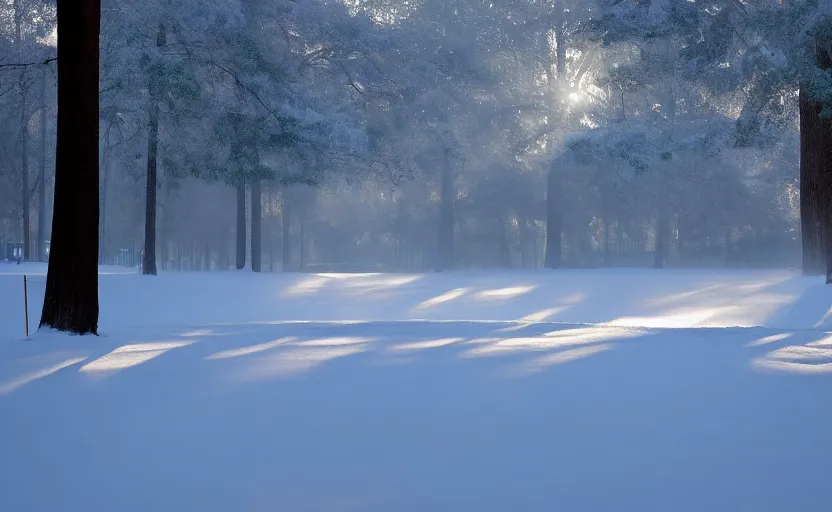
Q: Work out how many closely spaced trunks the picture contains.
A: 2